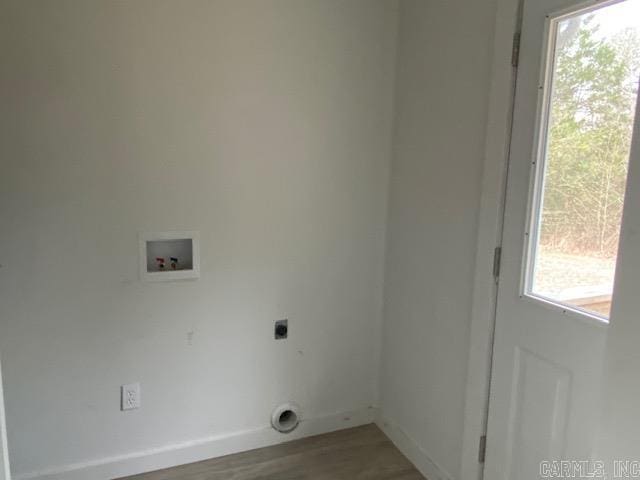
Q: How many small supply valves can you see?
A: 2